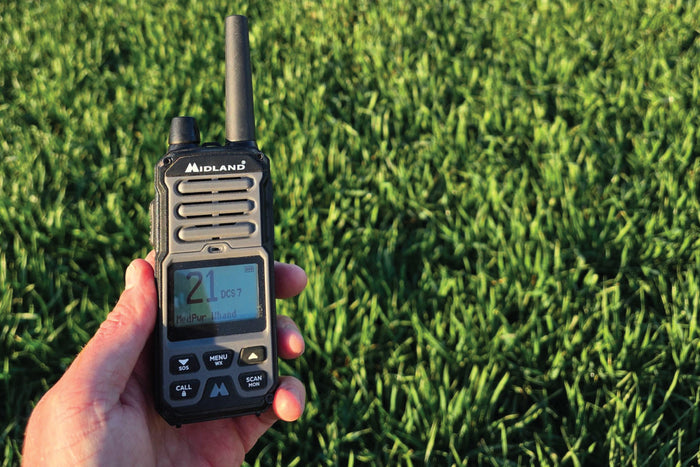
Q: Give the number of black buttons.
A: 5